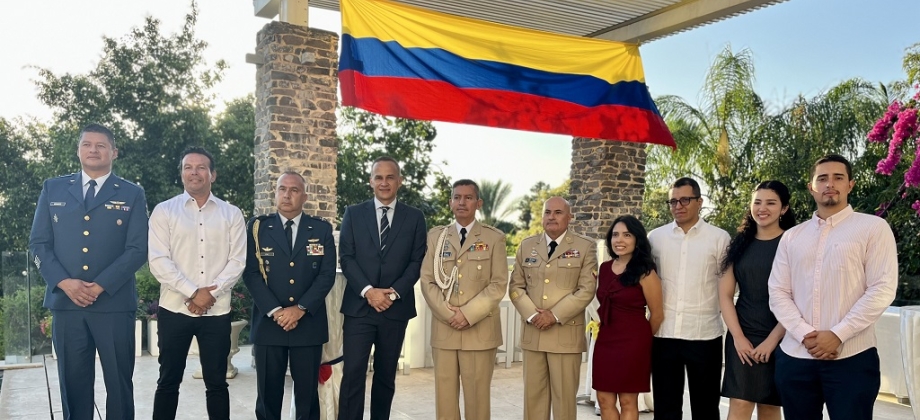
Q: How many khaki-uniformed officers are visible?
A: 2